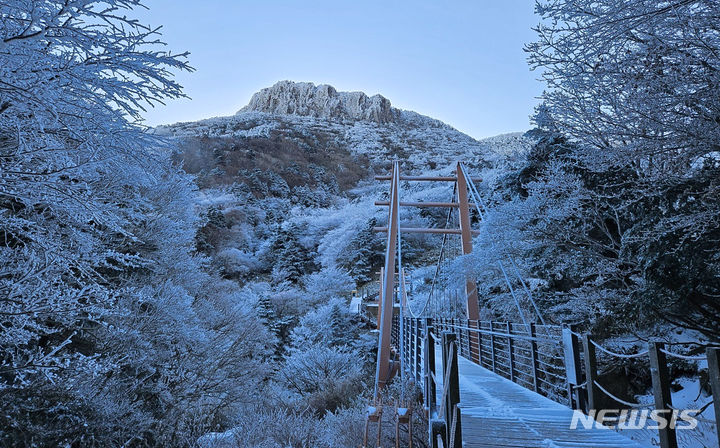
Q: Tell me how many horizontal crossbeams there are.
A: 3